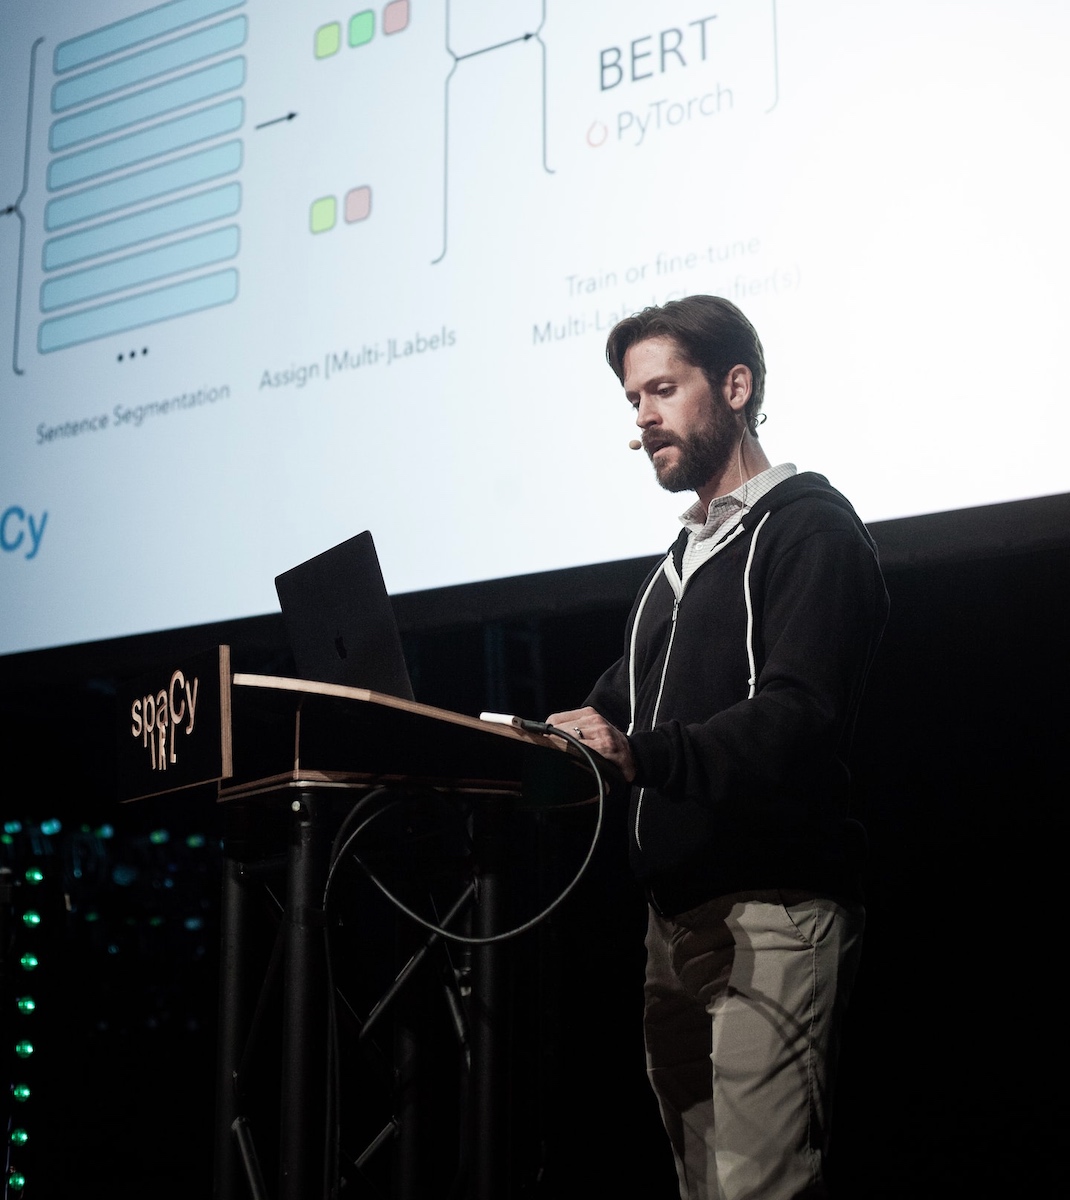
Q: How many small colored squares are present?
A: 5